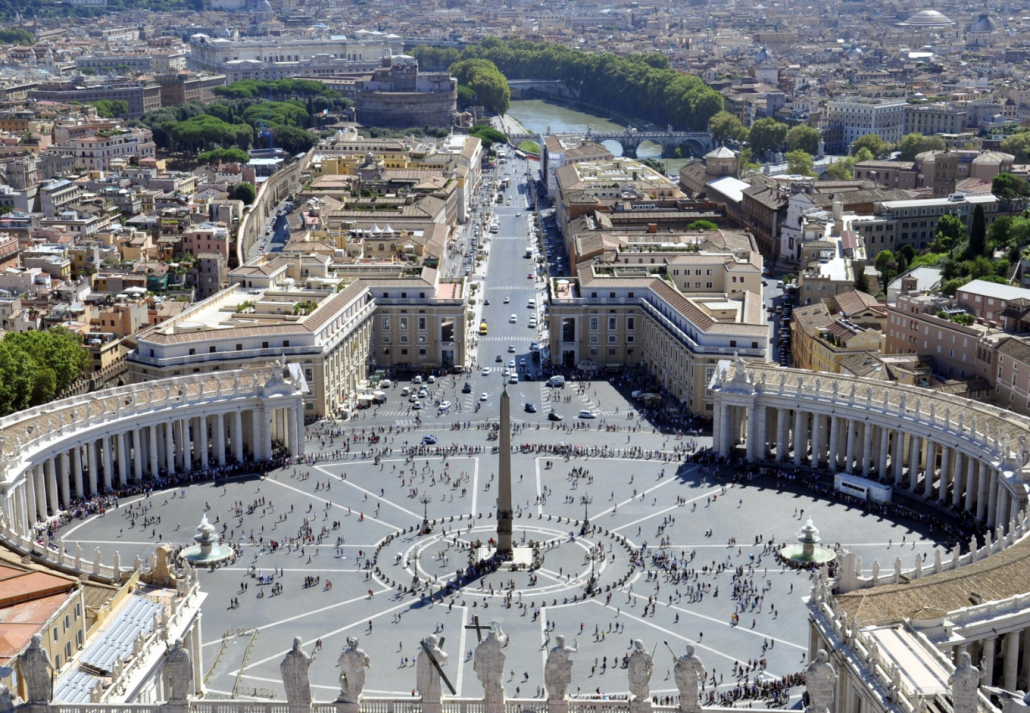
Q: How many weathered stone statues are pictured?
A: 11